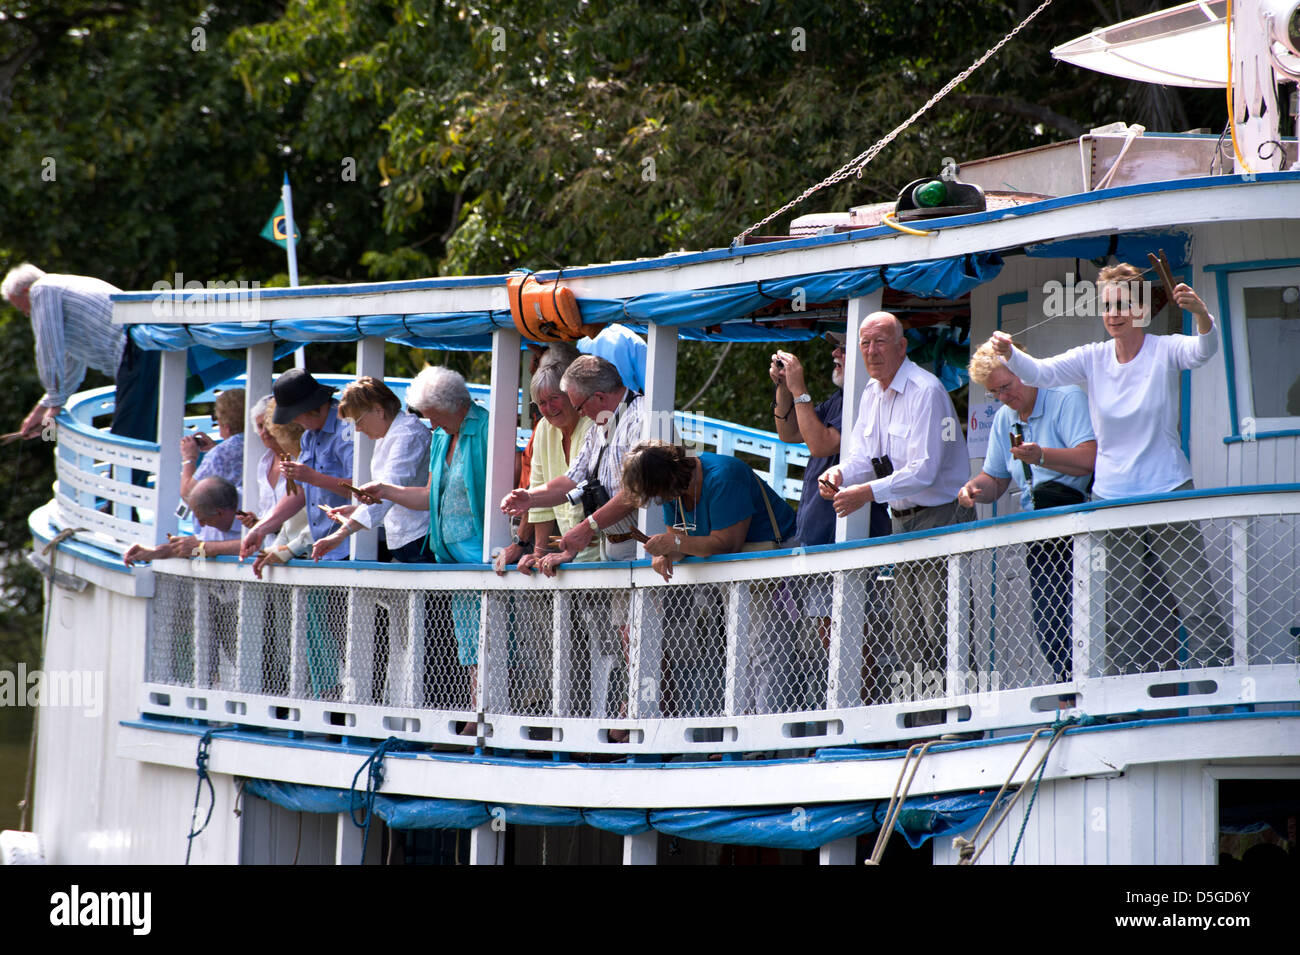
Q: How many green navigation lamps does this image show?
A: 1